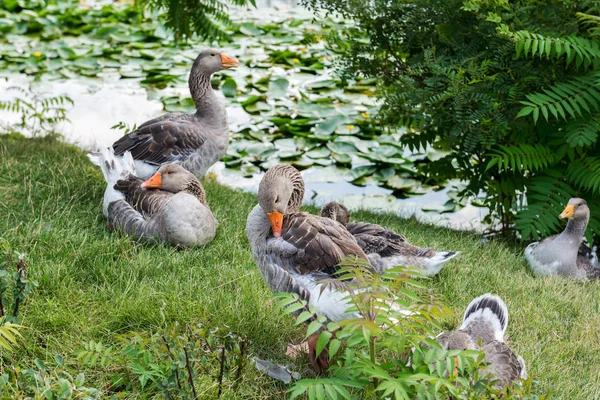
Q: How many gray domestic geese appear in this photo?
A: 6